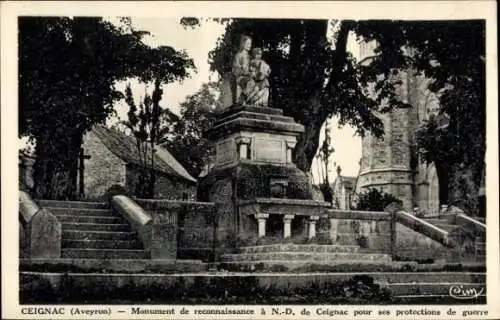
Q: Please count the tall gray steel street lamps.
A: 0